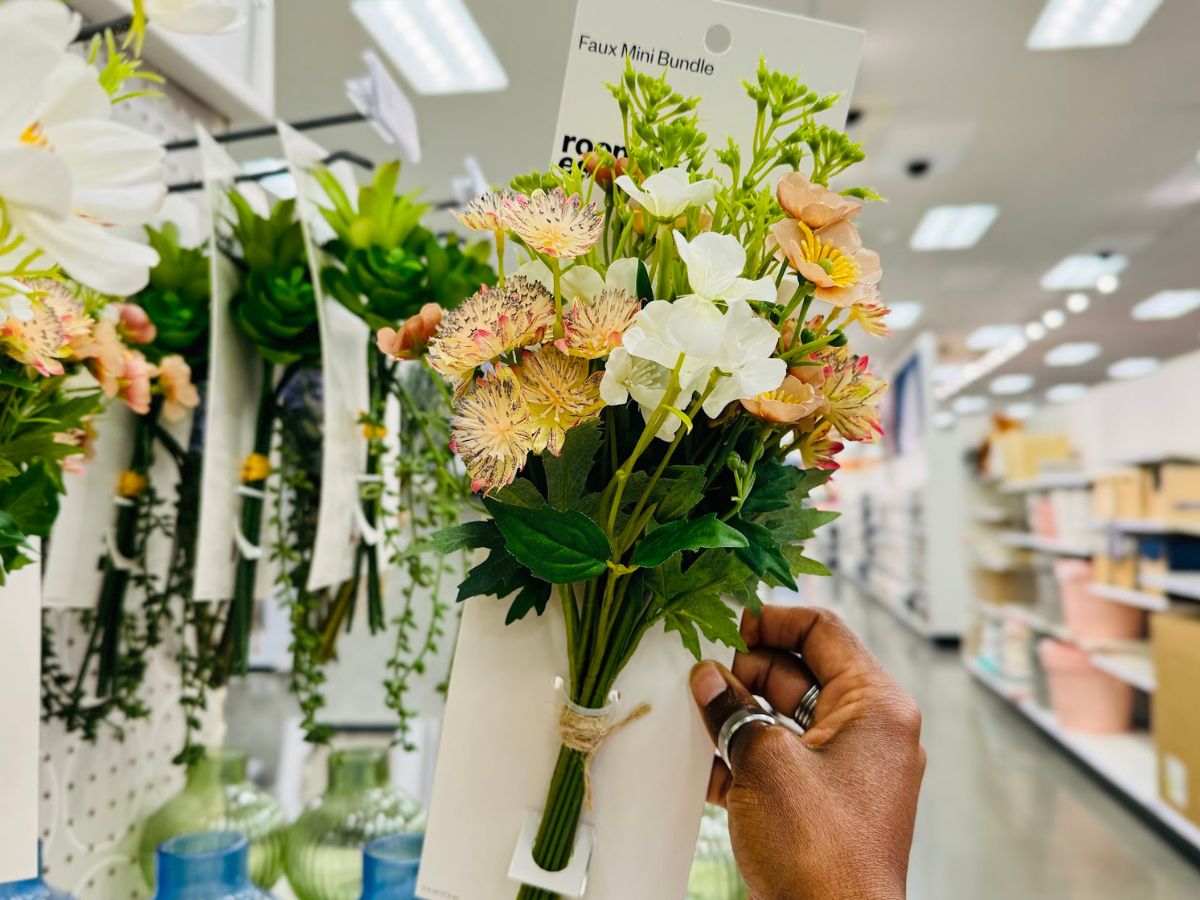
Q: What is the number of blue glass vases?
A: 3